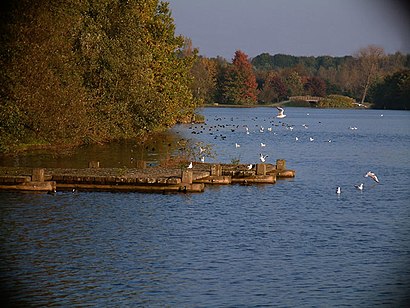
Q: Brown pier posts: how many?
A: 7